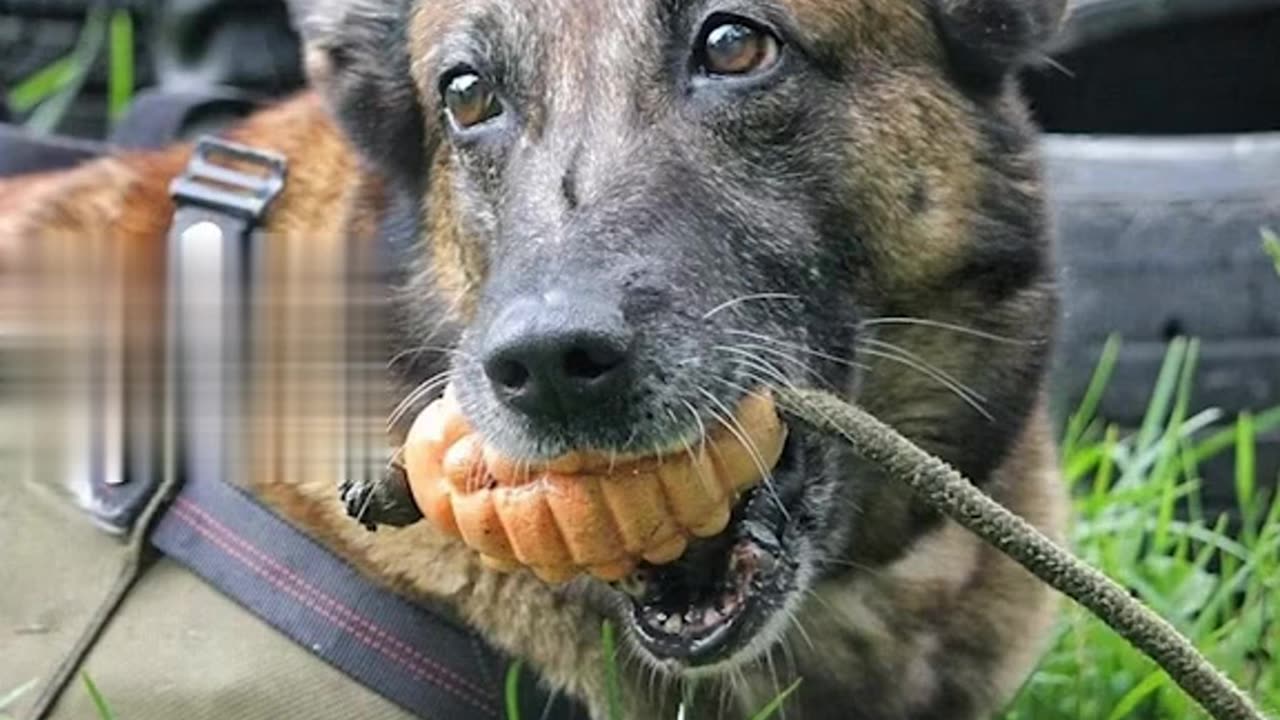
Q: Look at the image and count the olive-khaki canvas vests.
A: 1